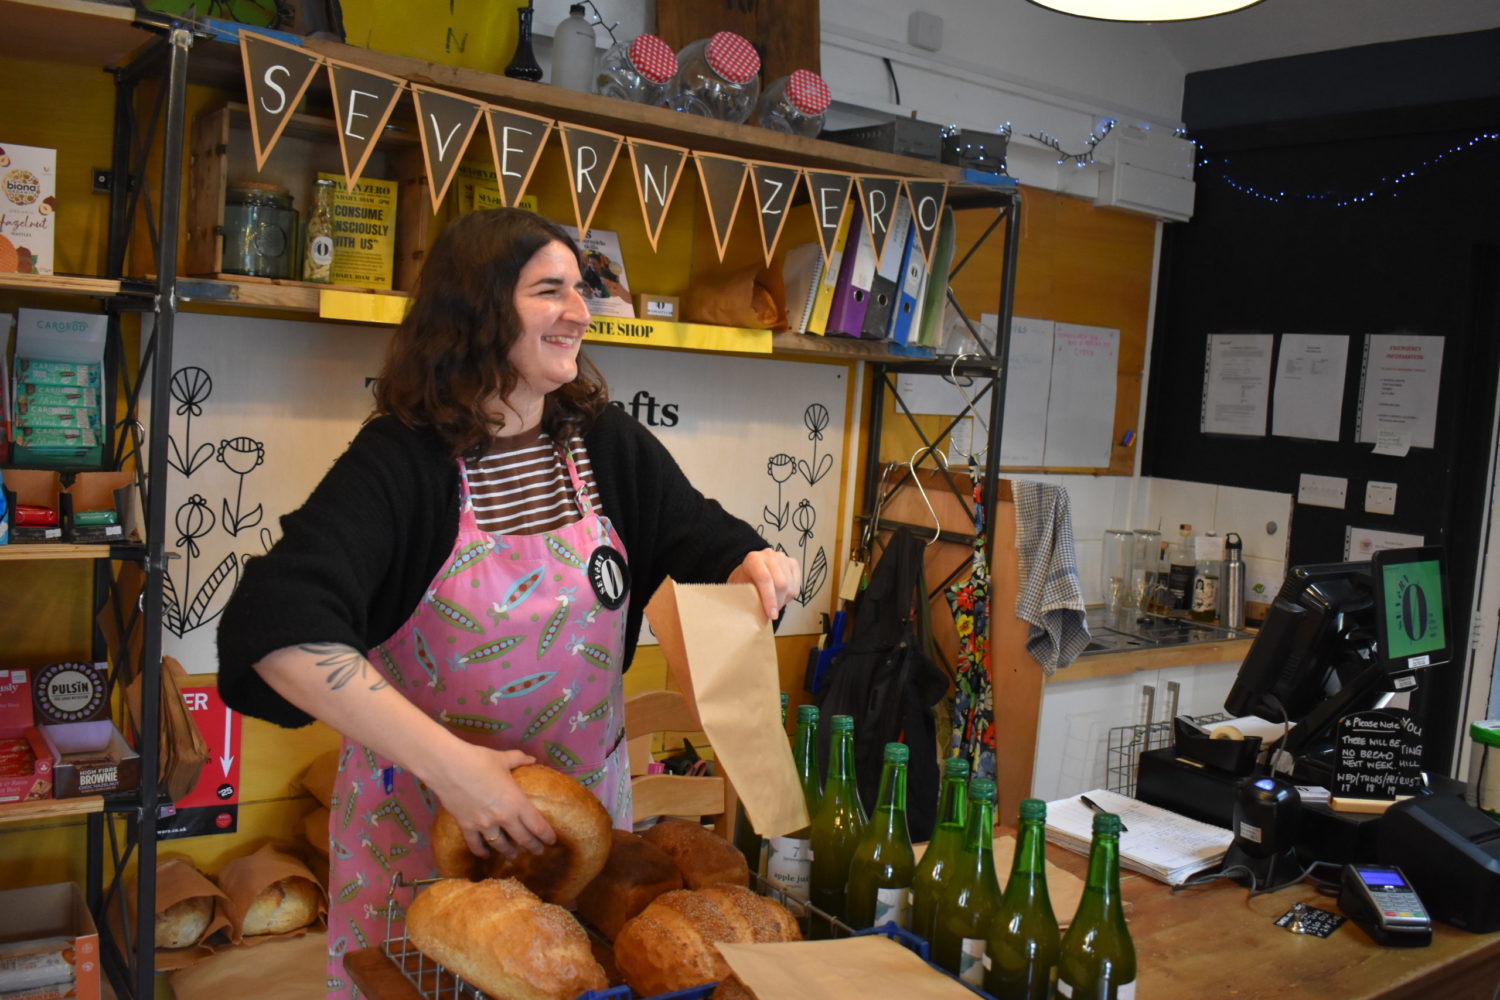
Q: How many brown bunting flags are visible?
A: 11